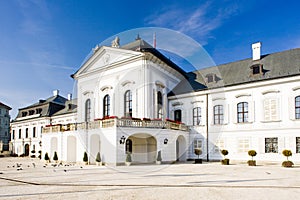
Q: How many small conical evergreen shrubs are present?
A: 6